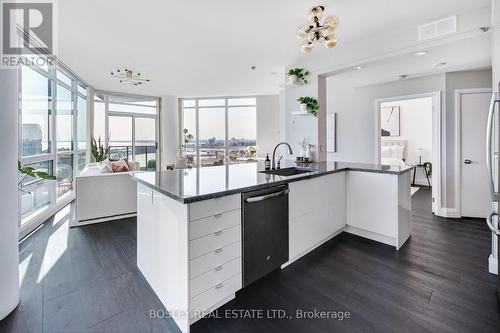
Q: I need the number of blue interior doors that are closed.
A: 0